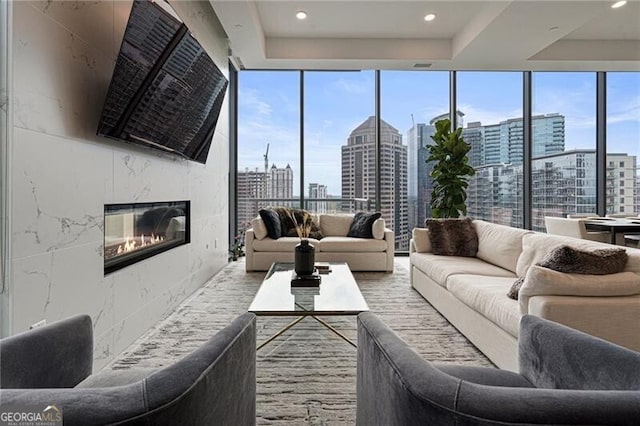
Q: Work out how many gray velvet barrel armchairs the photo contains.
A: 2